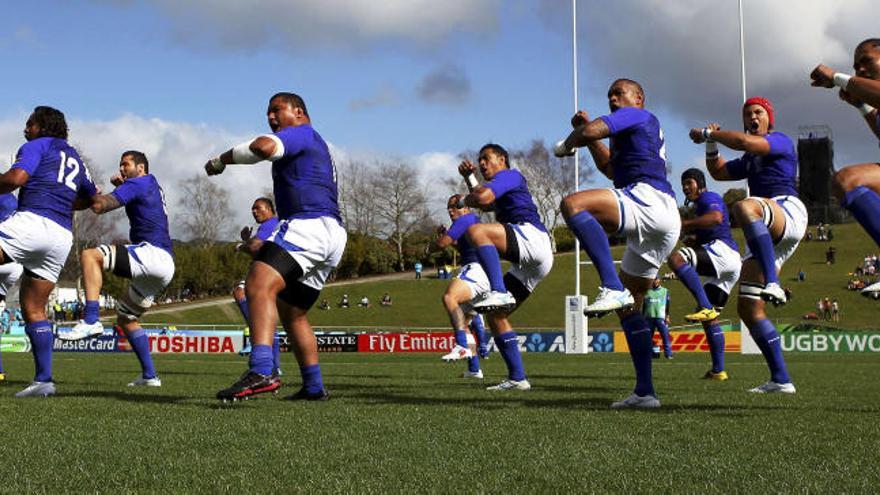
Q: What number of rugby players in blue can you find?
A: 11